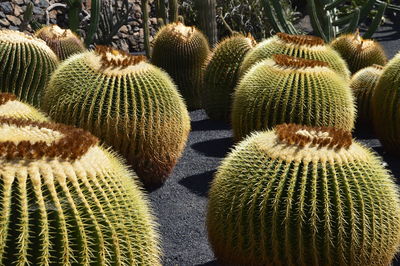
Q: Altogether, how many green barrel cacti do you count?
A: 13